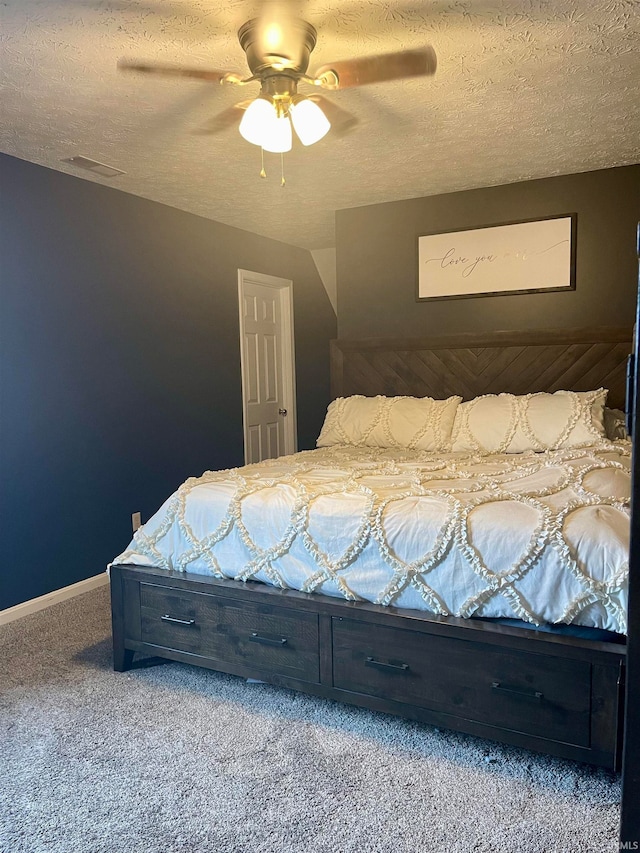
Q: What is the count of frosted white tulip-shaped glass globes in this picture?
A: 3